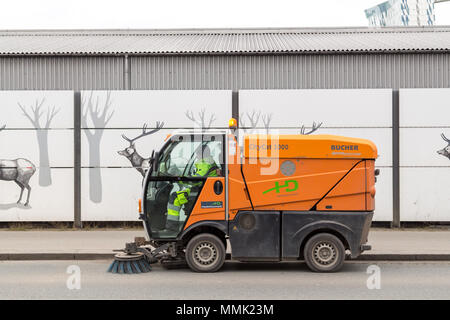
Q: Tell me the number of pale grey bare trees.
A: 4